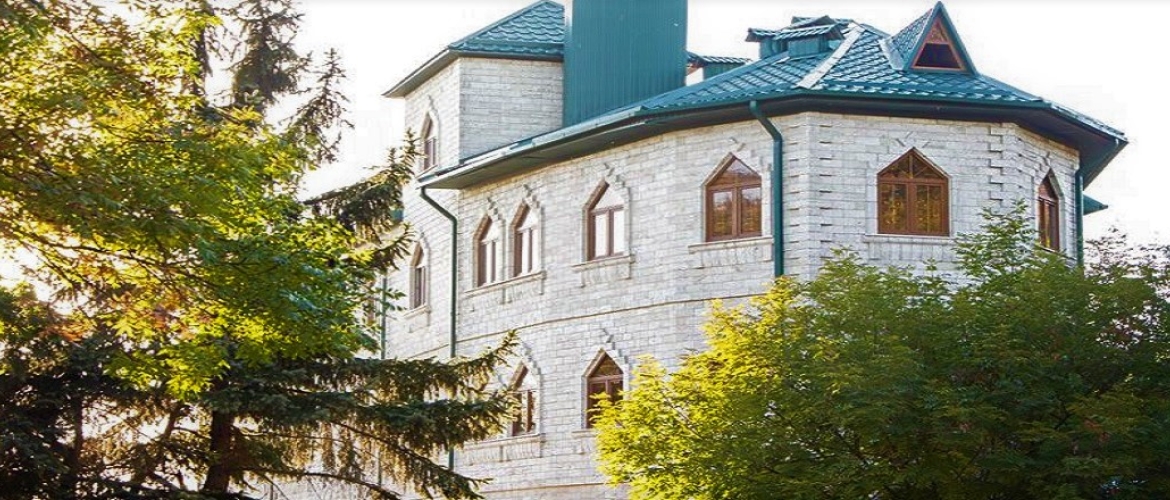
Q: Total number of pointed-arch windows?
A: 10